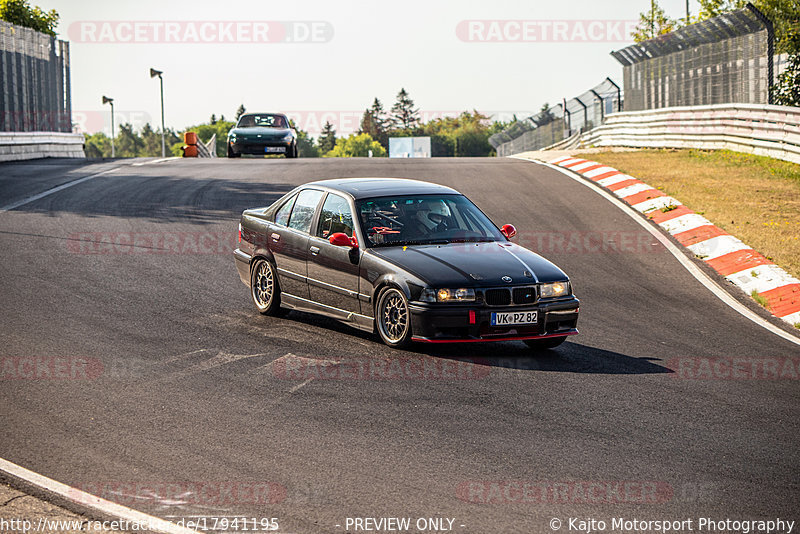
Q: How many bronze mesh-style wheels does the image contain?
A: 2